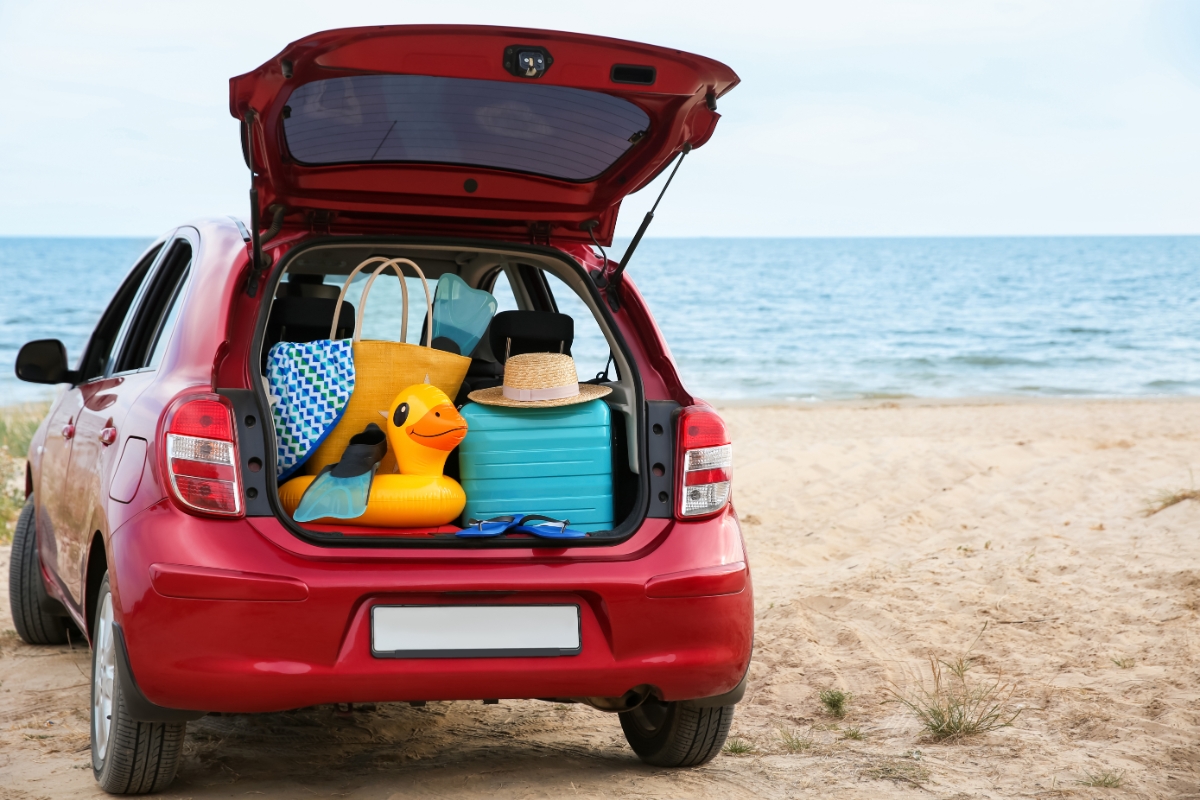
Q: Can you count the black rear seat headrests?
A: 2